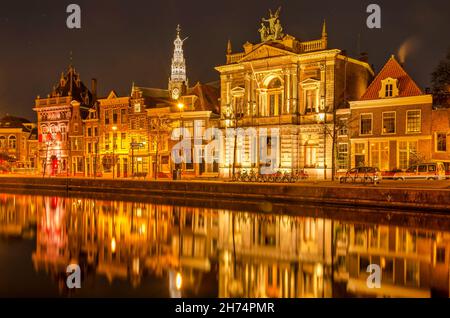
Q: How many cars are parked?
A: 2